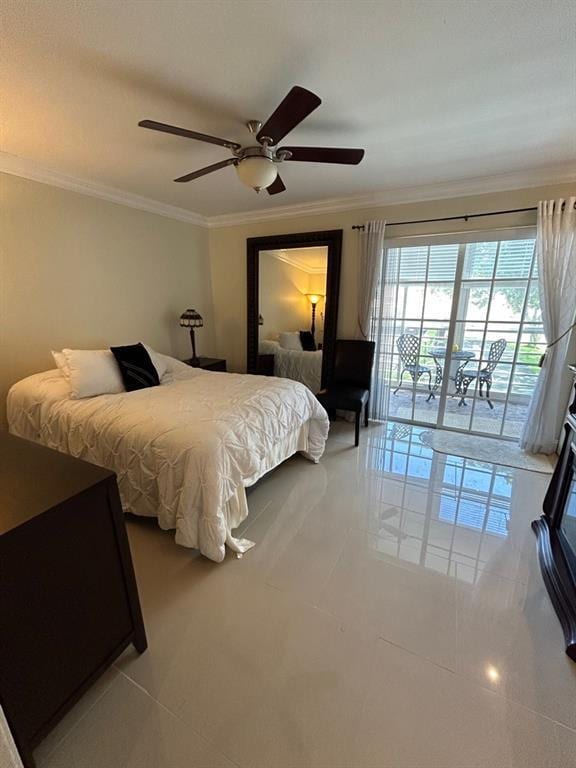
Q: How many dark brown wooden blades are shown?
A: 5